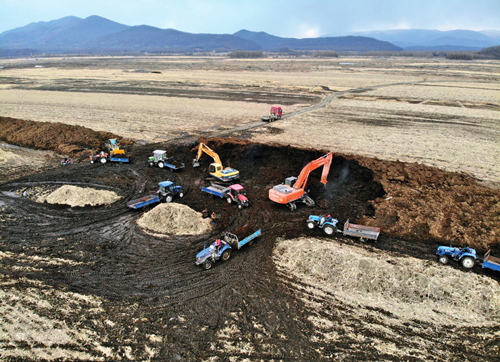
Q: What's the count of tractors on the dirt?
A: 7